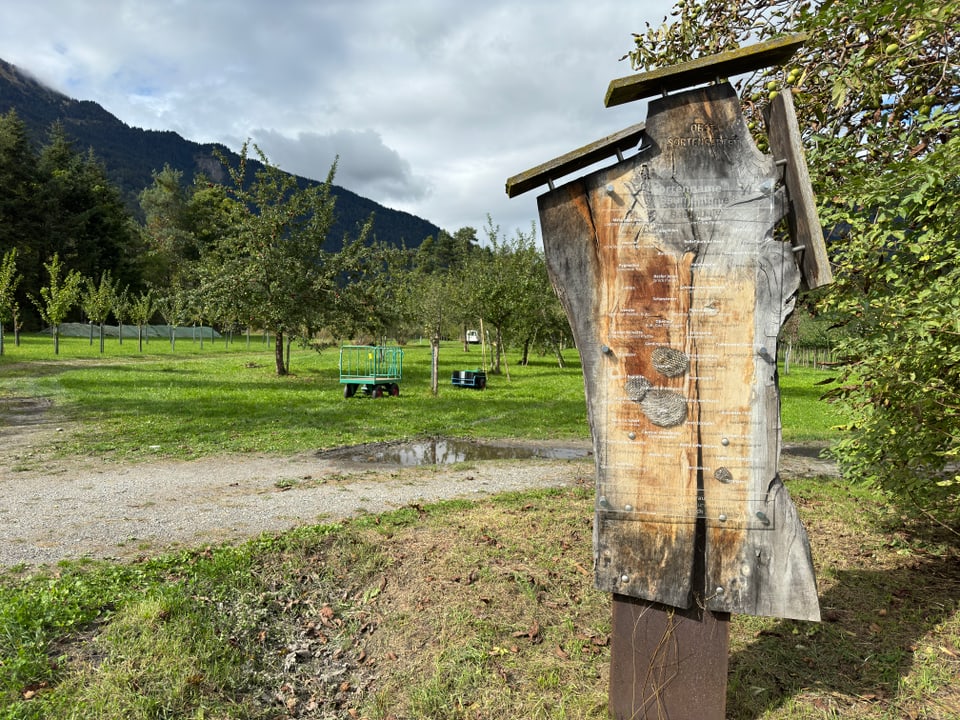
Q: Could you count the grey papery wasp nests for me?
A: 4